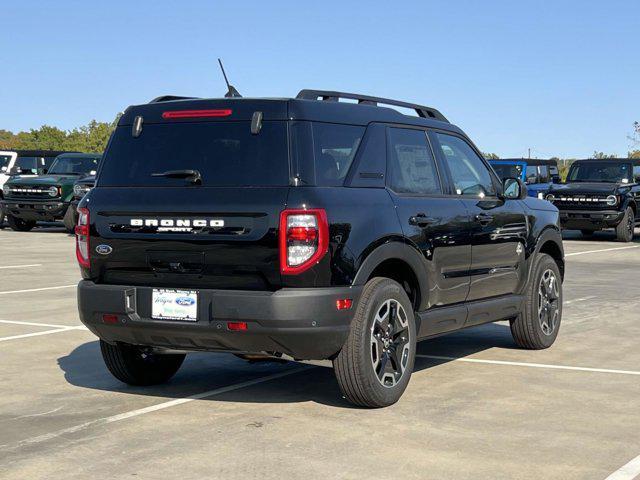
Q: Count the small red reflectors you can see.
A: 3